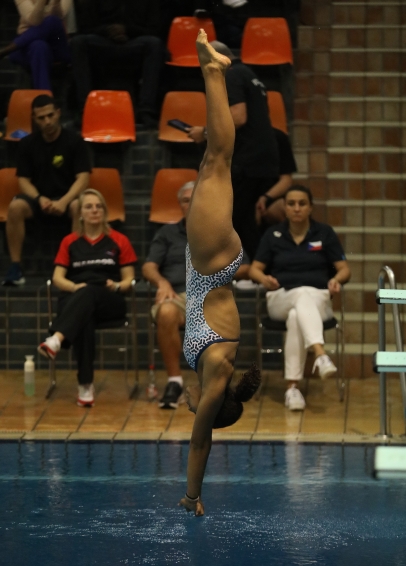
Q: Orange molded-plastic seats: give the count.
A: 9